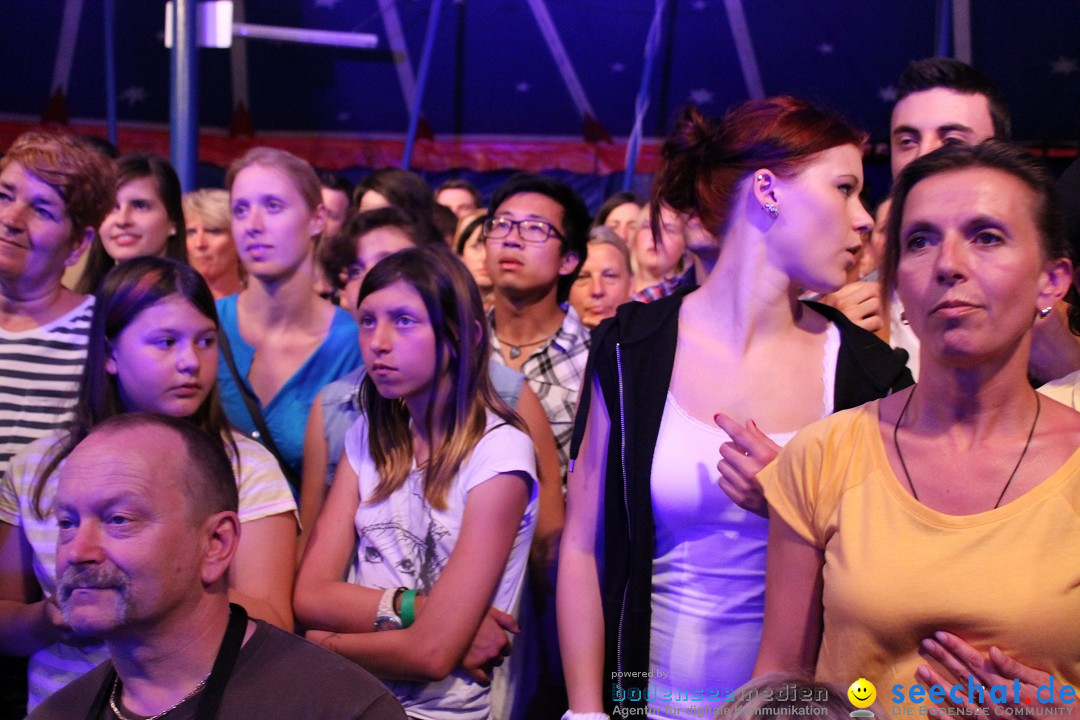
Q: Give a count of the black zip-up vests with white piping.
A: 1